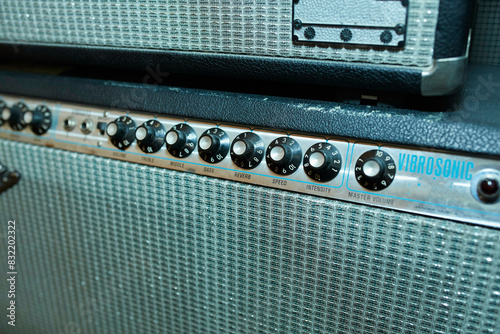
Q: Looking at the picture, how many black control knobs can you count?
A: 11